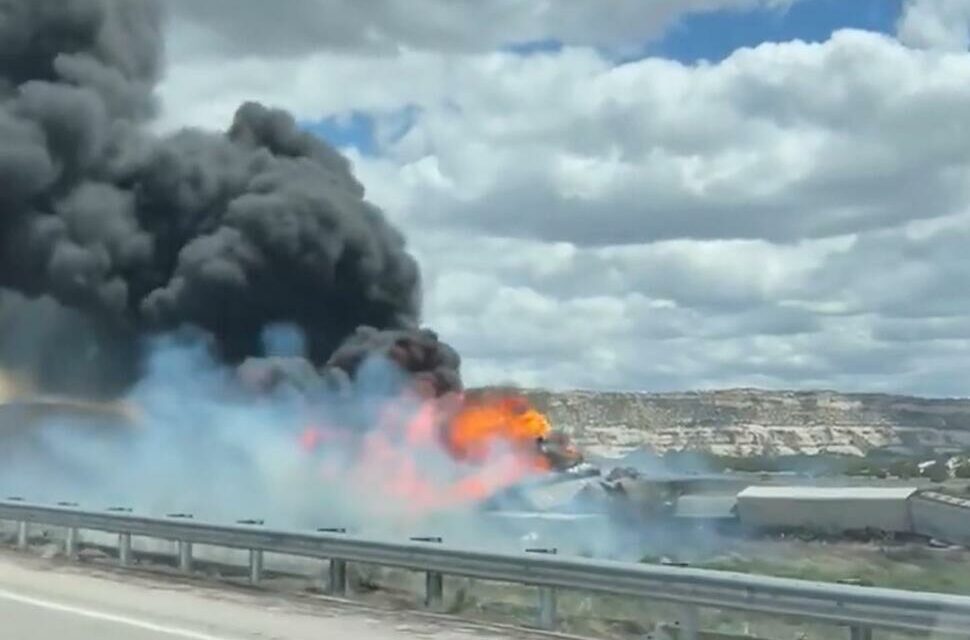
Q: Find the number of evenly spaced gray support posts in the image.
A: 10